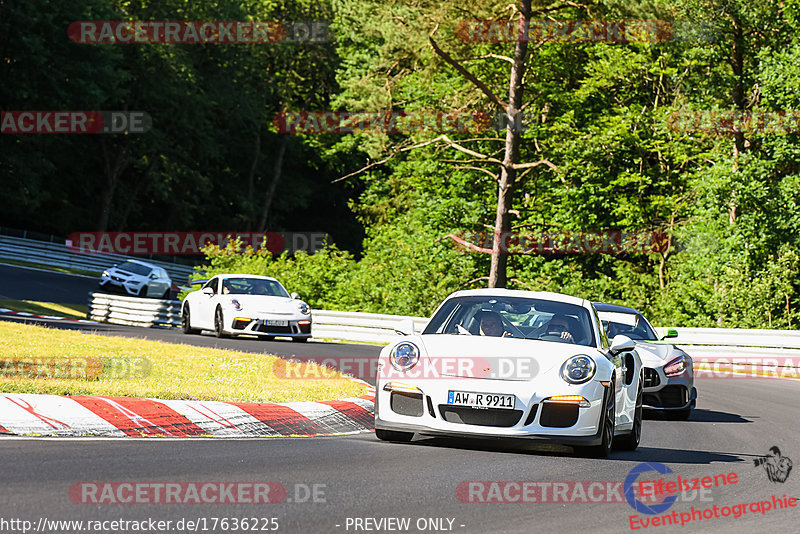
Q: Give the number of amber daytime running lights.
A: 4